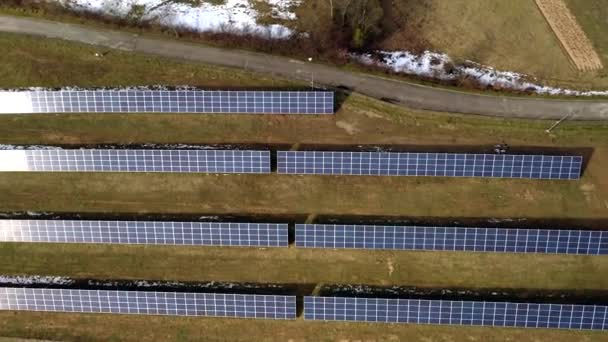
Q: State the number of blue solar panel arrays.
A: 7